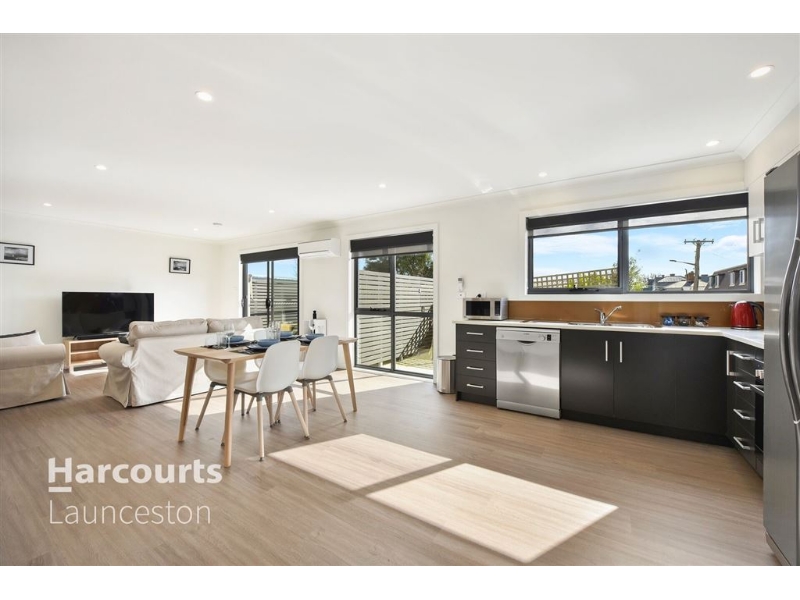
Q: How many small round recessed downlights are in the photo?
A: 9